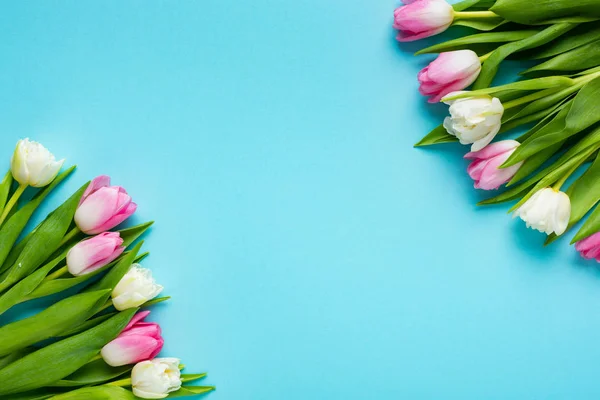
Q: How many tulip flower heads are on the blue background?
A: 12